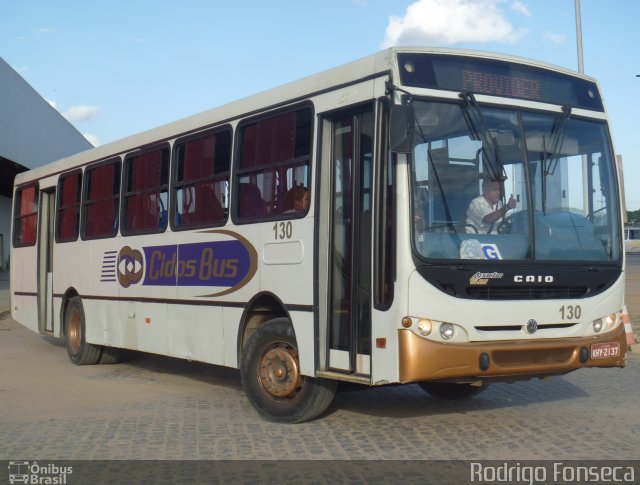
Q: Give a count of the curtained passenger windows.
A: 6